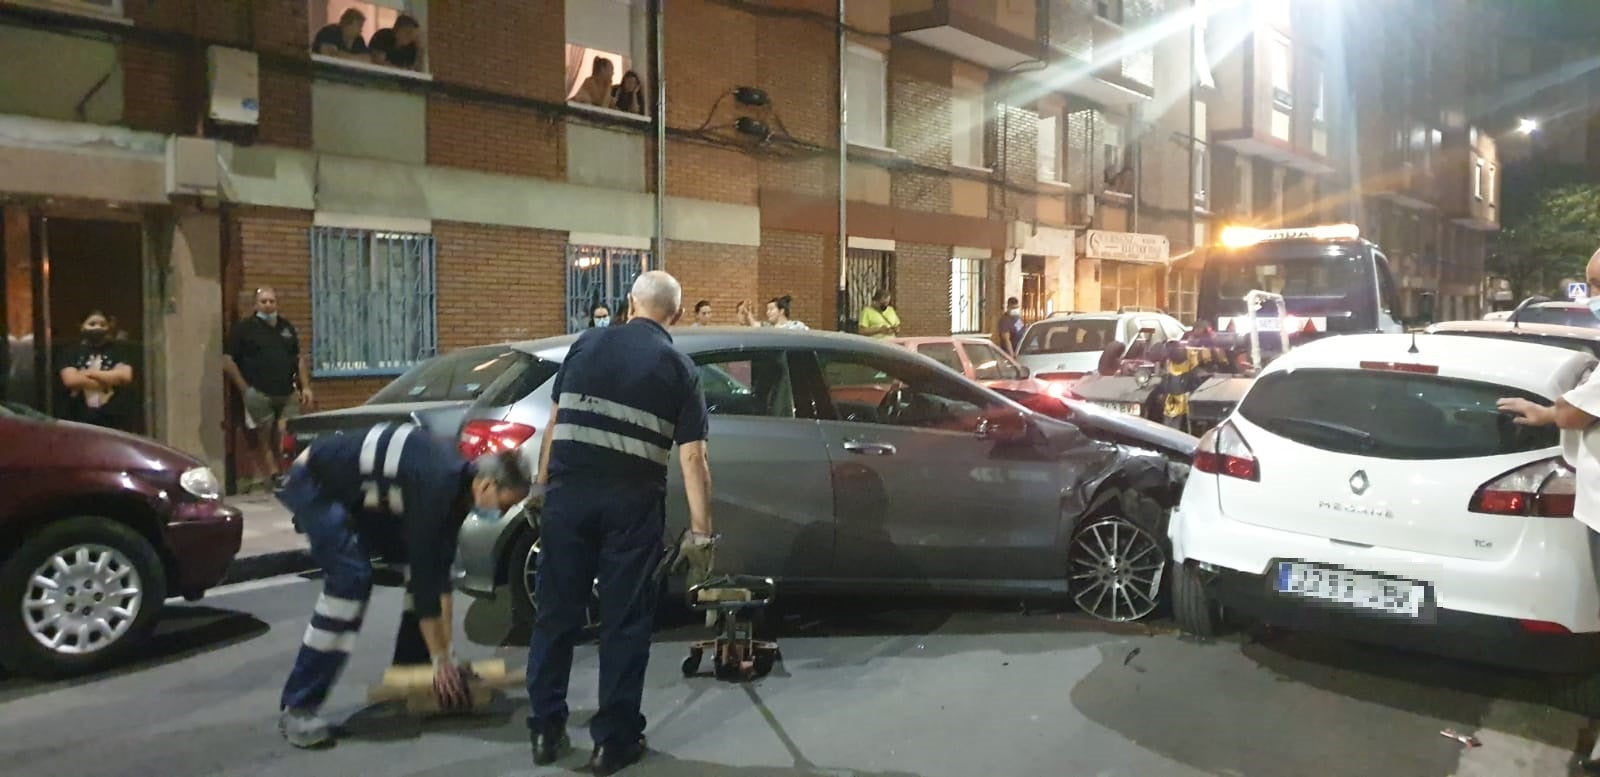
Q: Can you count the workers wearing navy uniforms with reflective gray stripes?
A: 2